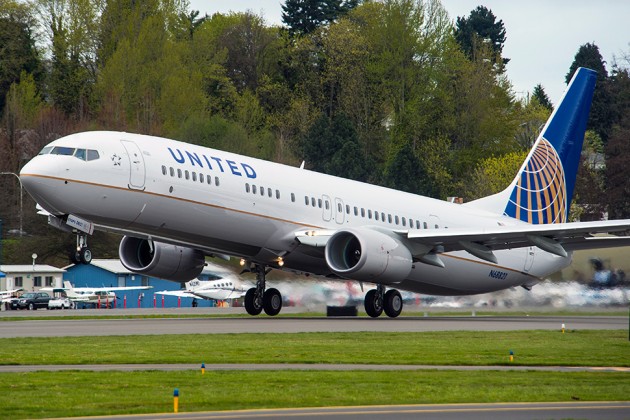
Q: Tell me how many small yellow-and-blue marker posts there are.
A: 3